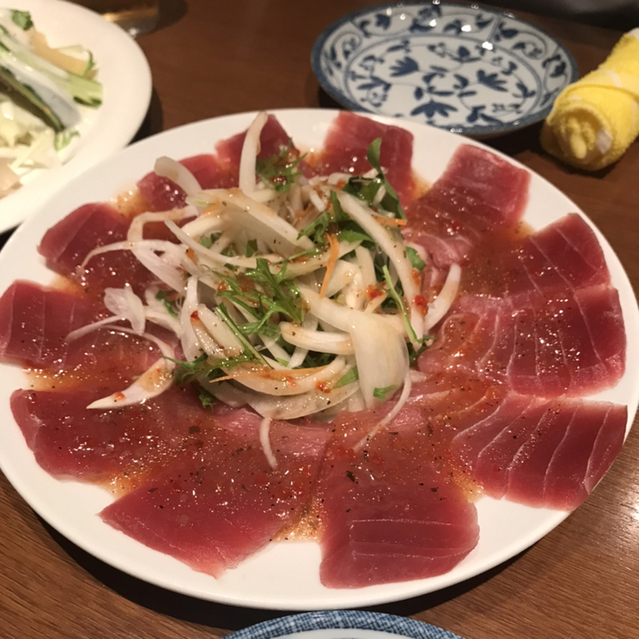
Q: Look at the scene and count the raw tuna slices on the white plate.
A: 12